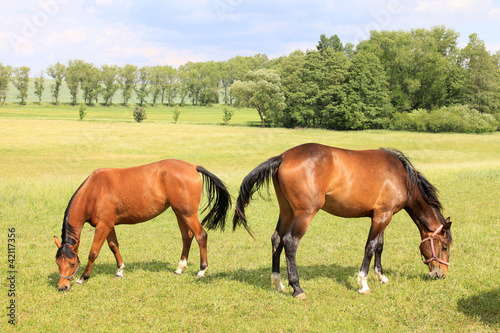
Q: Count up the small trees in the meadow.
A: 4